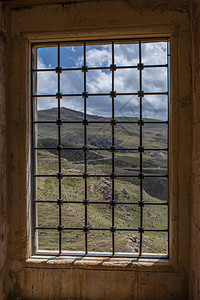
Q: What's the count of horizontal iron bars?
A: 7